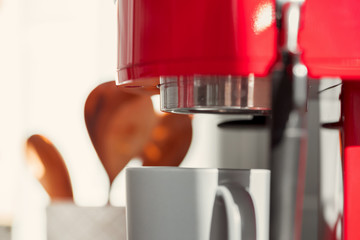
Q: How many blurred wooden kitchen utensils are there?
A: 3